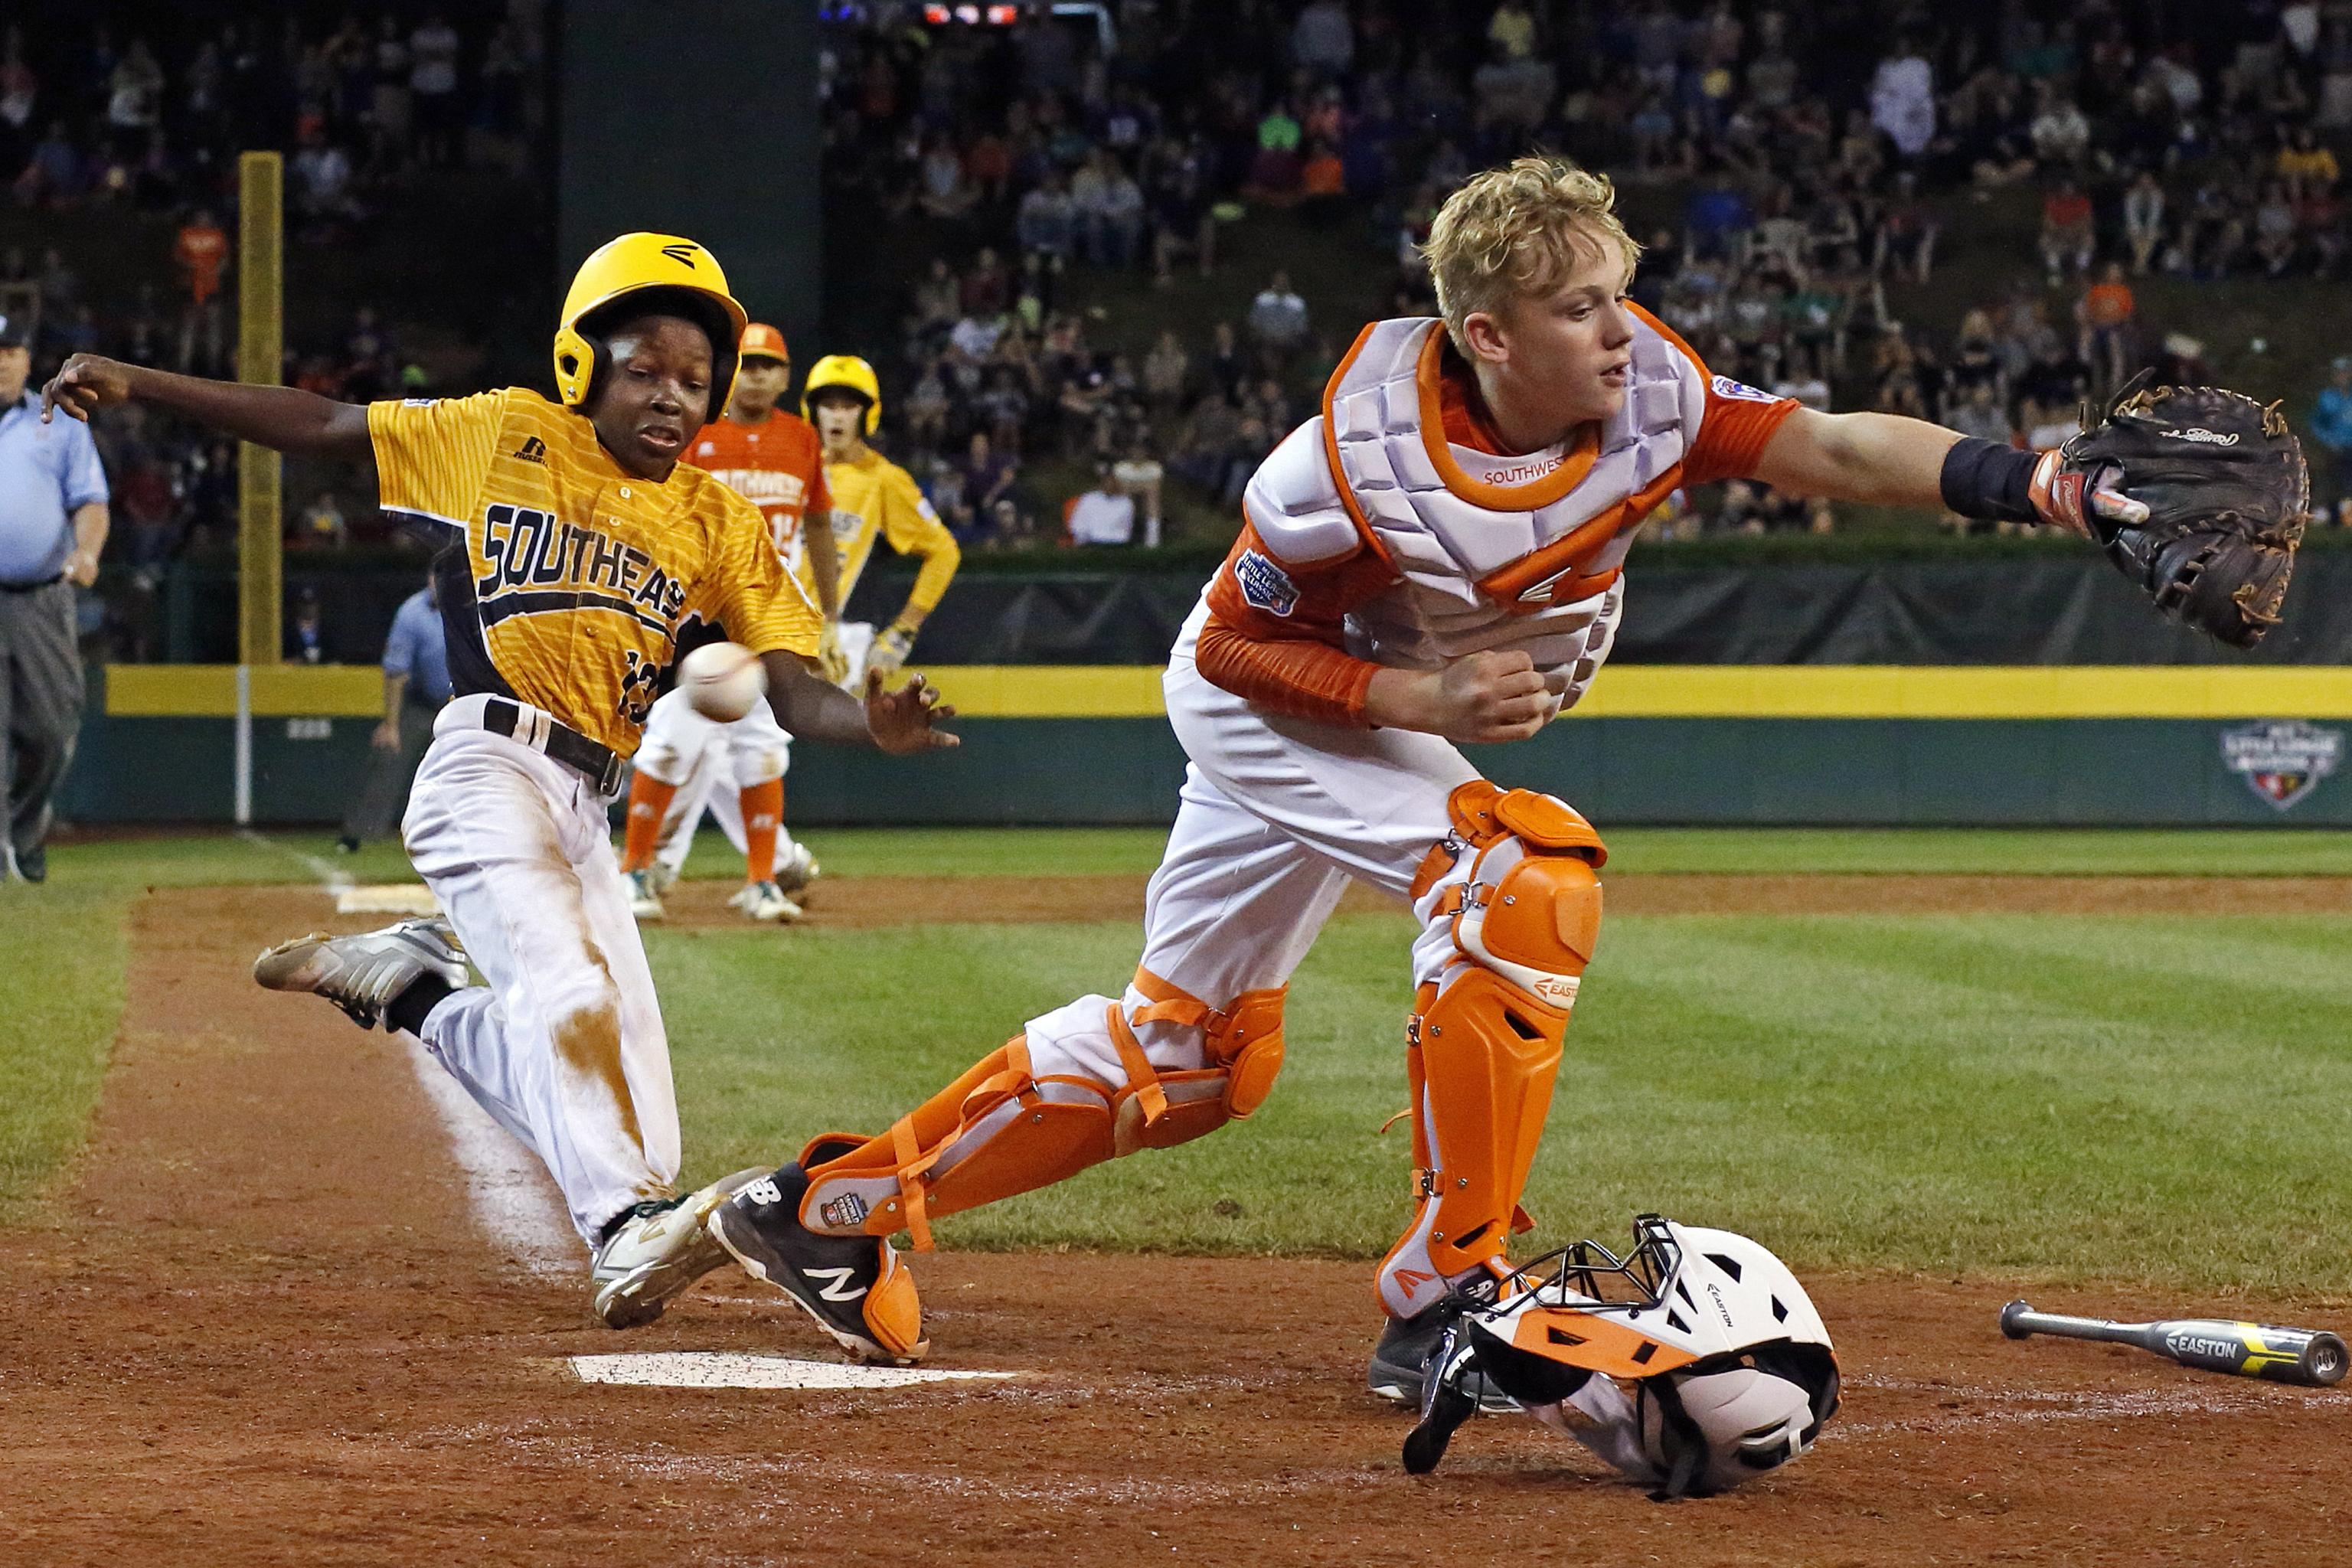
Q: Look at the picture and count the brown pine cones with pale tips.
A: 0